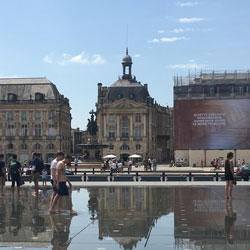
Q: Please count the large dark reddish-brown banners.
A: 1